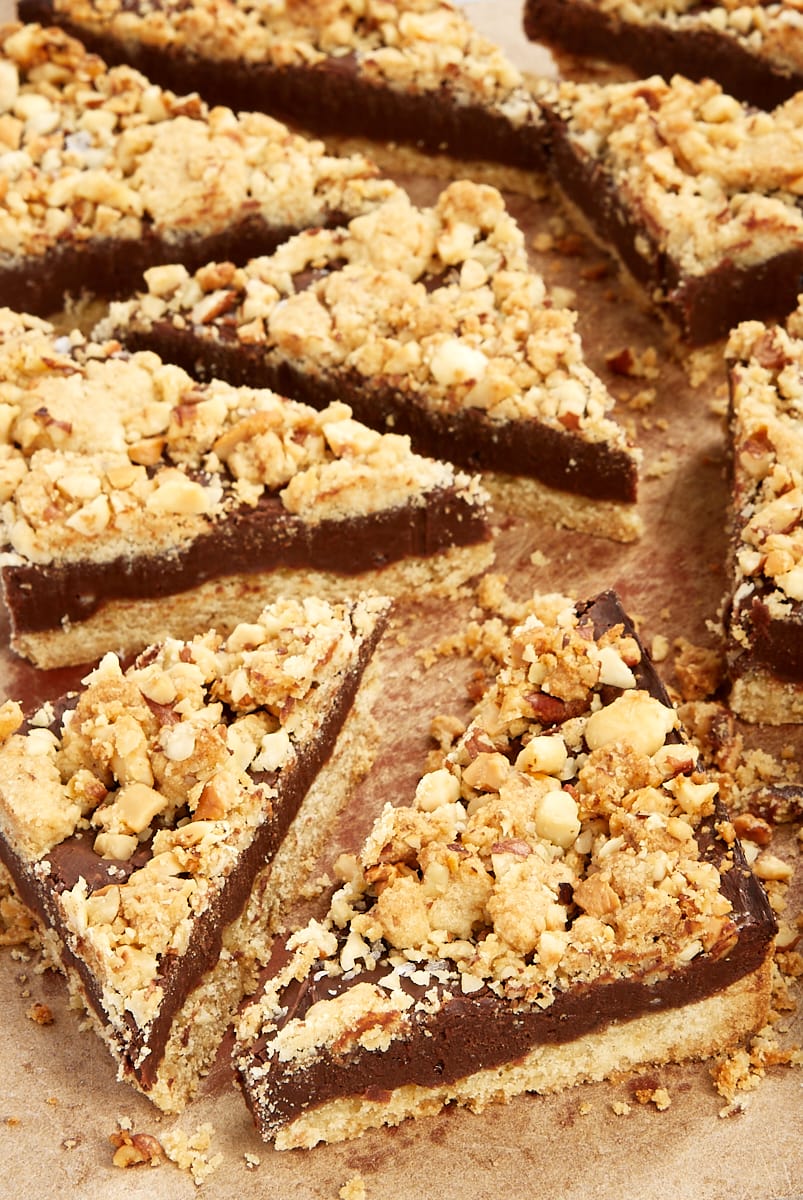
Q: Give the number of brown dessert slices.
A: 9